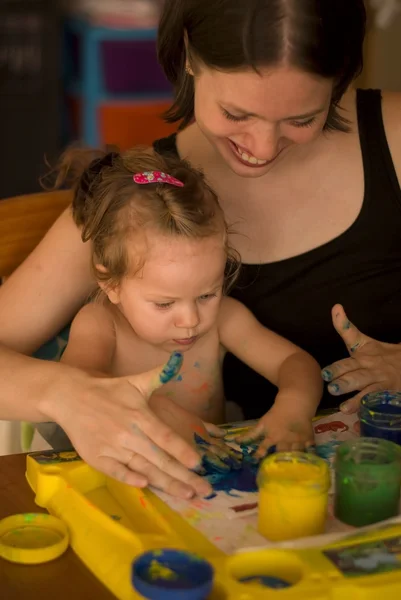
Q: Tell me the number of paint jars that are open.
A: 3